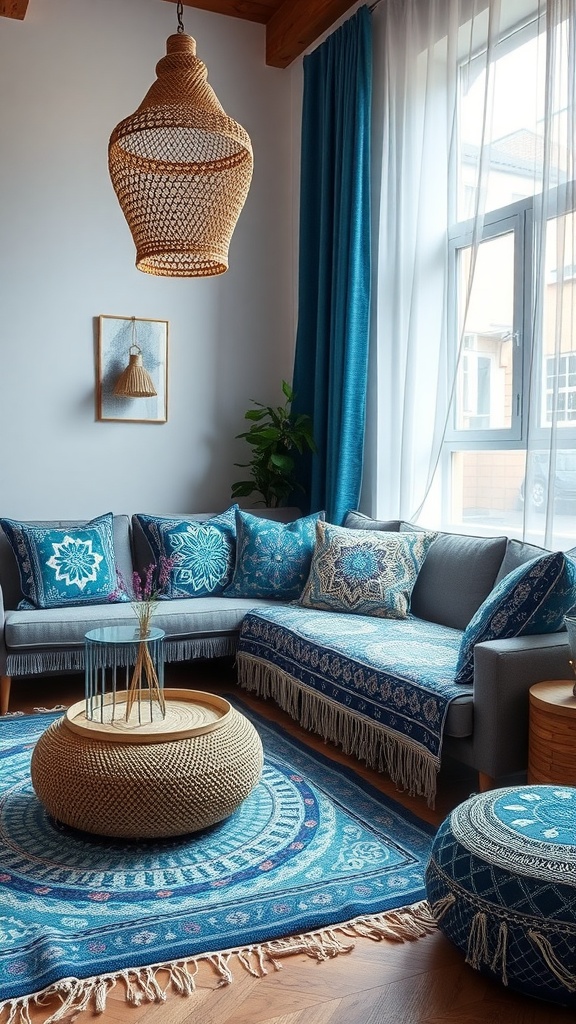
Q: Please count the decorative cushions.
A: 5